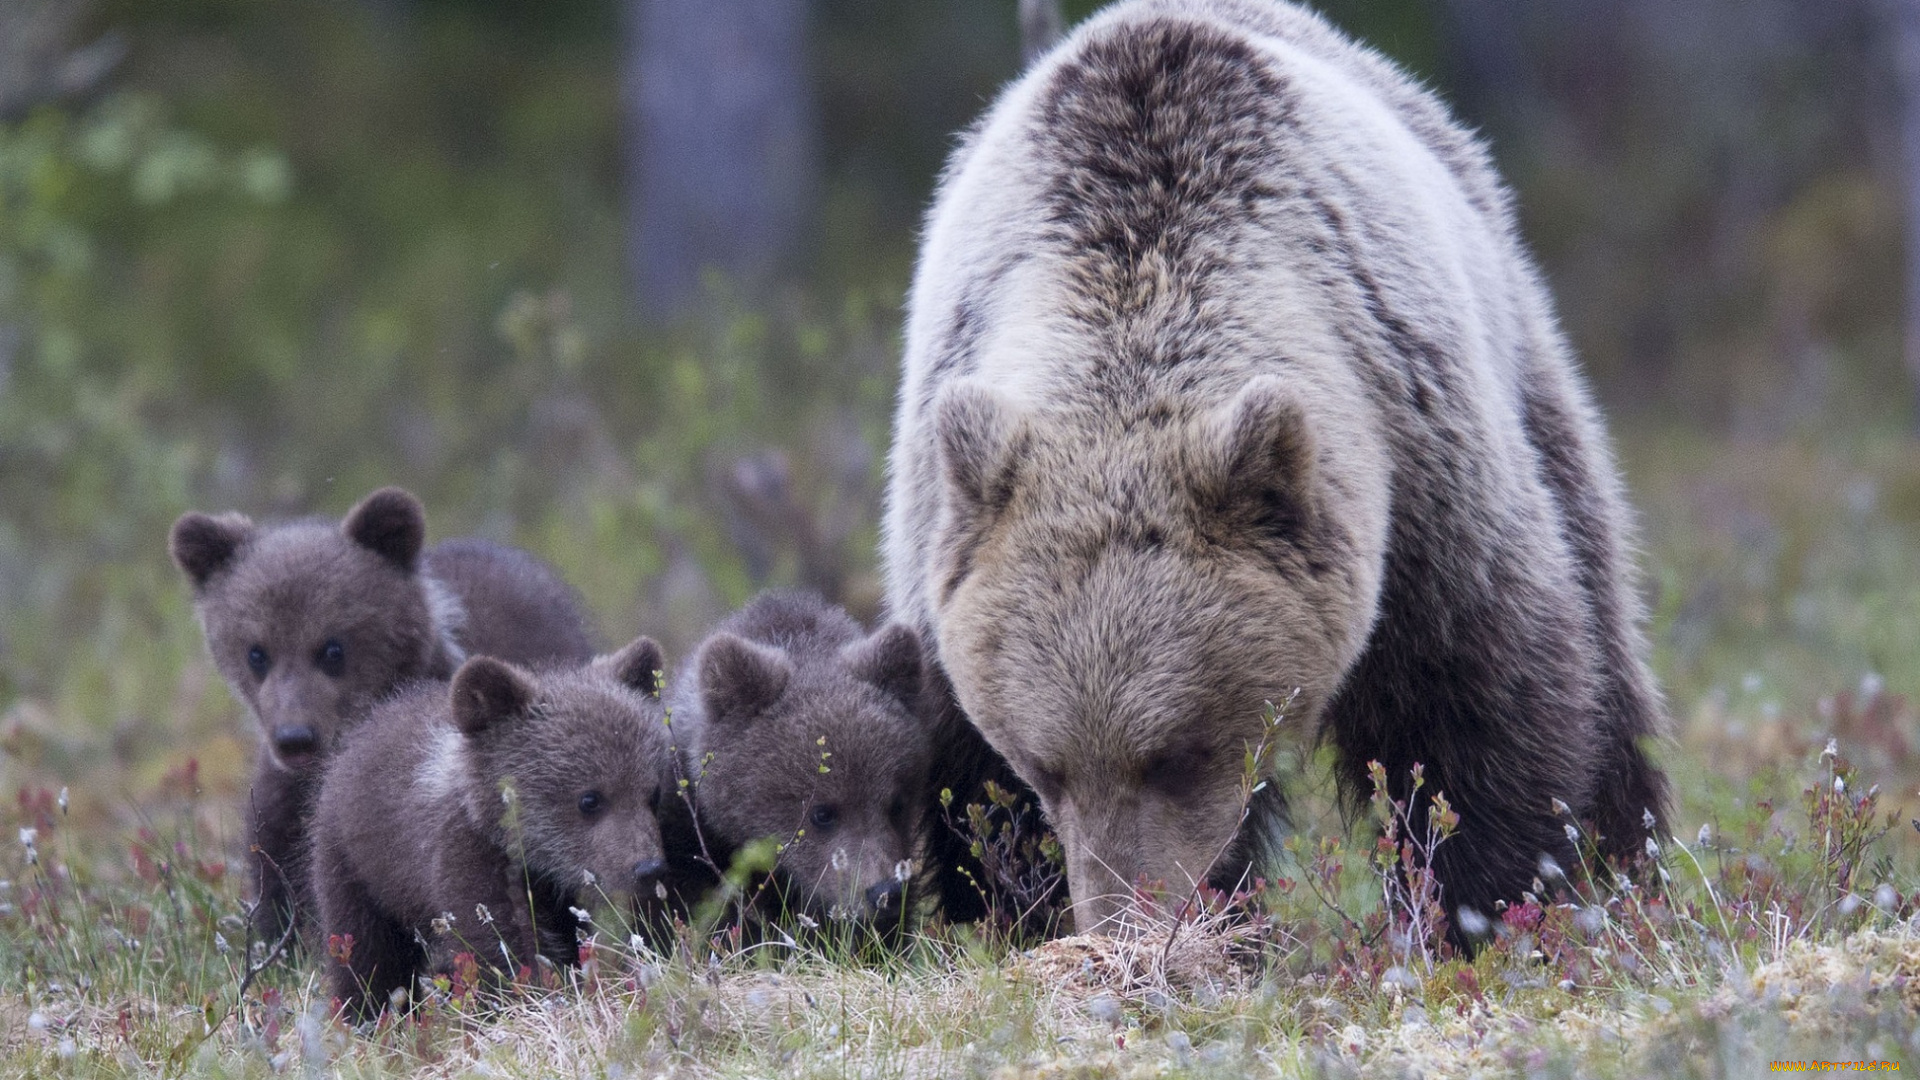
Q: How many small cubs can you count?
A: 3